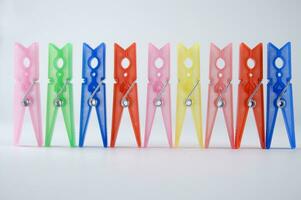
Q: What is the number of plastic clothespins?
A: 9